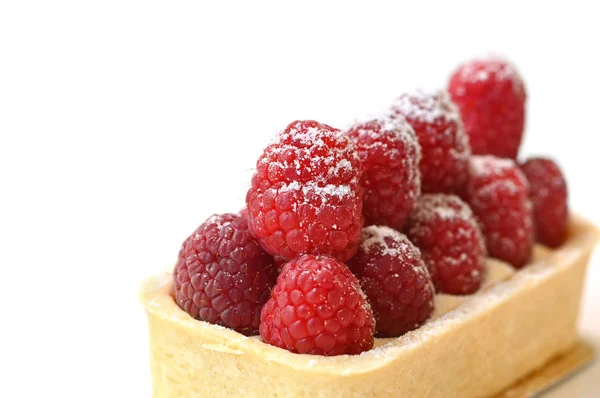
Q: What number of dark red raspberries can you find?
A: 2